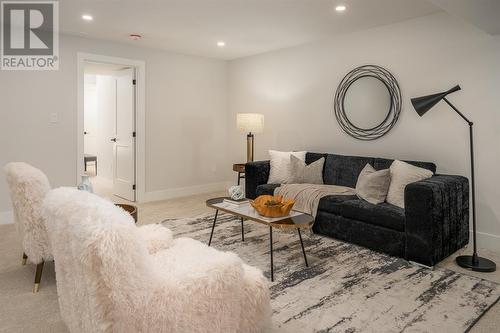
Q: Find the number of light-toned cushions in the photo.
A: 4